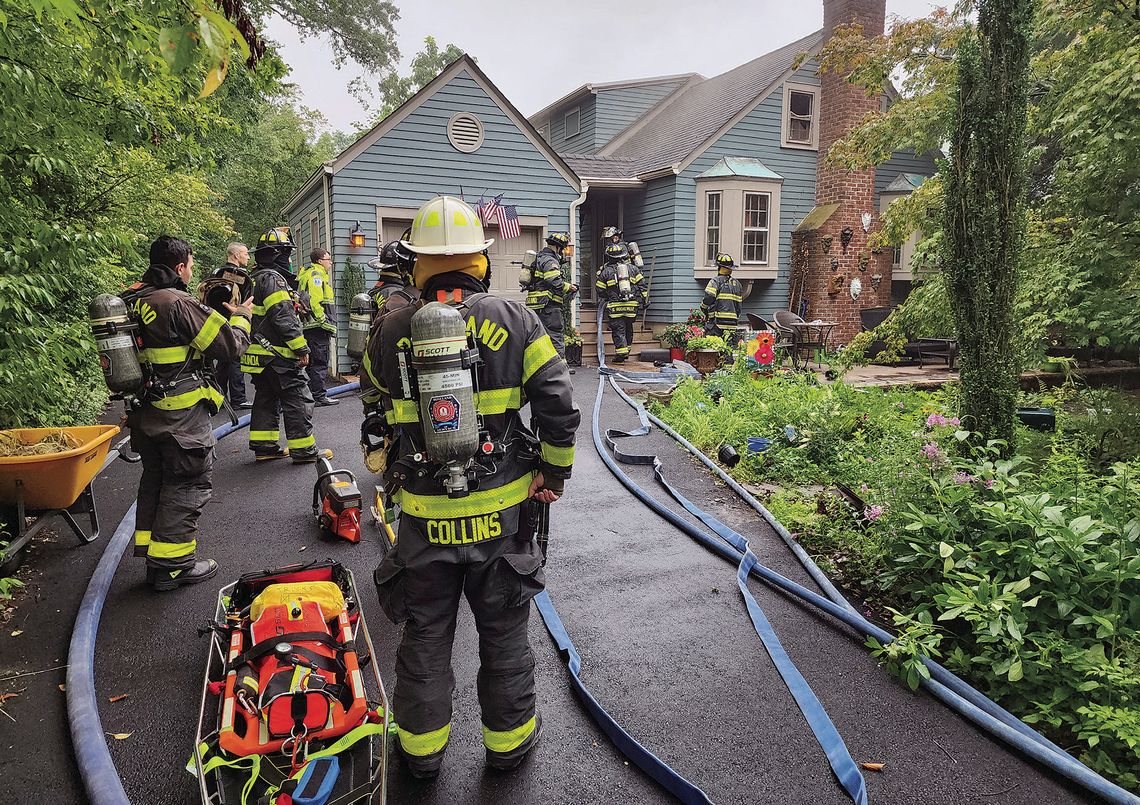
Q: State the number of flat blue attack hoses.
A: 2